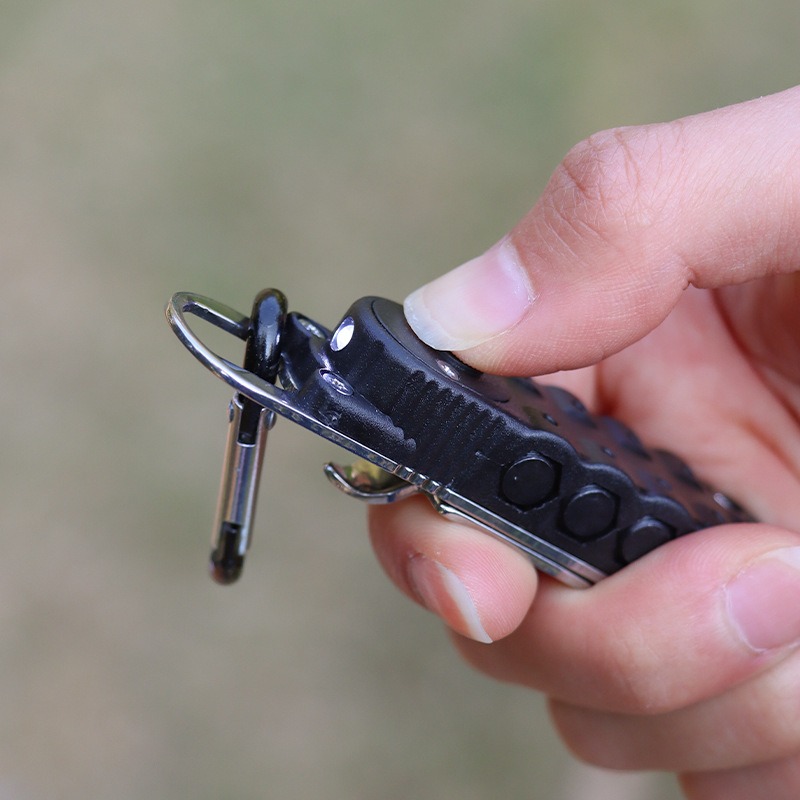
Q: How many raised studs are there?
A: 3